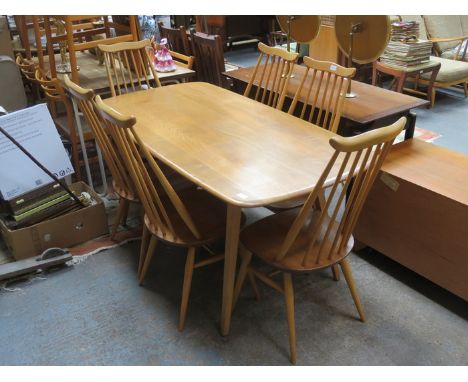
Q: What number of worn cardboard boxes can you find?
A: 1